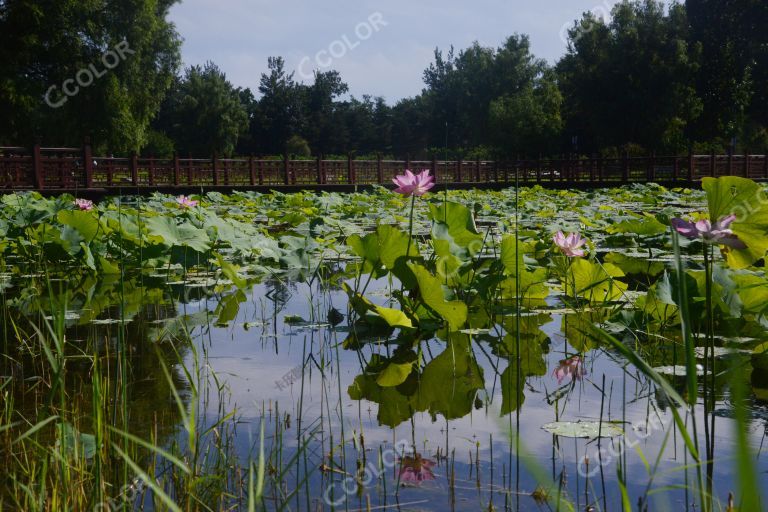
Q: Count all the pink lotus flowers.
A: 5